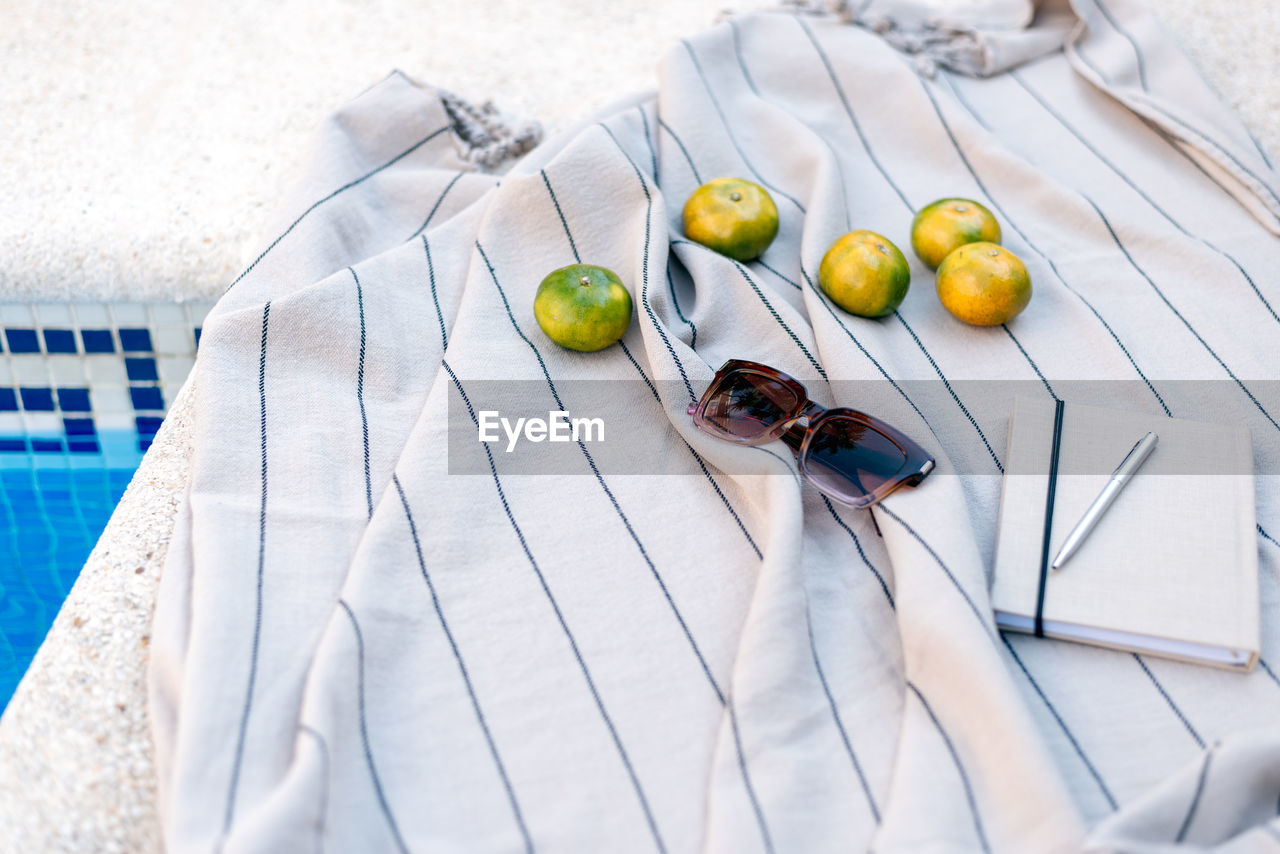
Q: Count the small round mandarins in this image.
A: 5